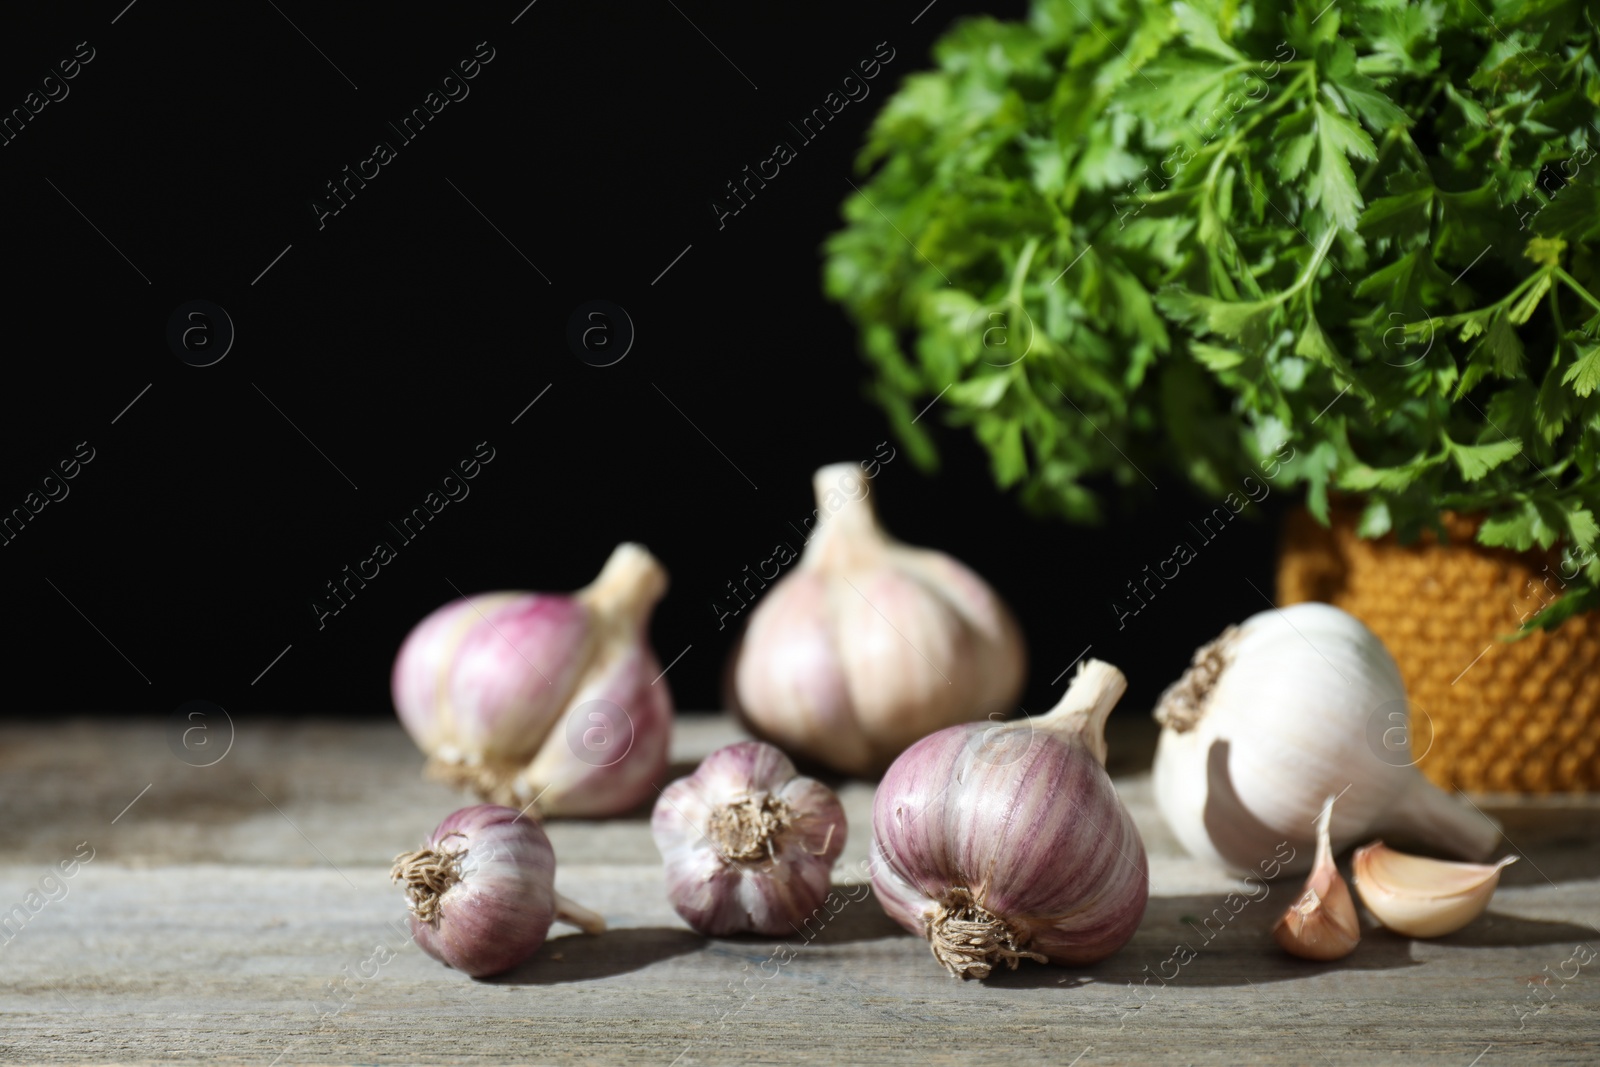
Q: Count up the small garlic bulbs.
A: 2